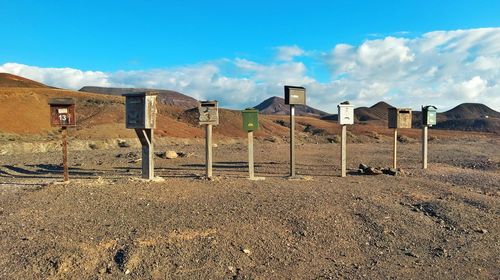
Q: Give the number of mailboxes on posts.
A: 8